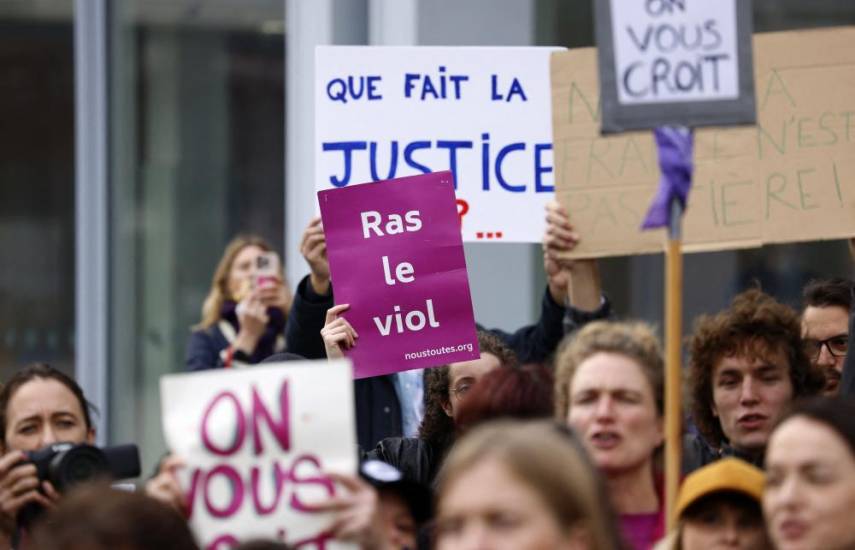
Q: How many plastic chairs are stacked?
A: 0